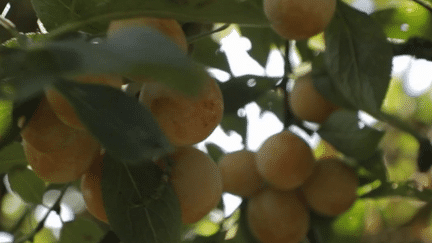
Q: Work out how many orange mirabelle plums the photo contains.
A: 12